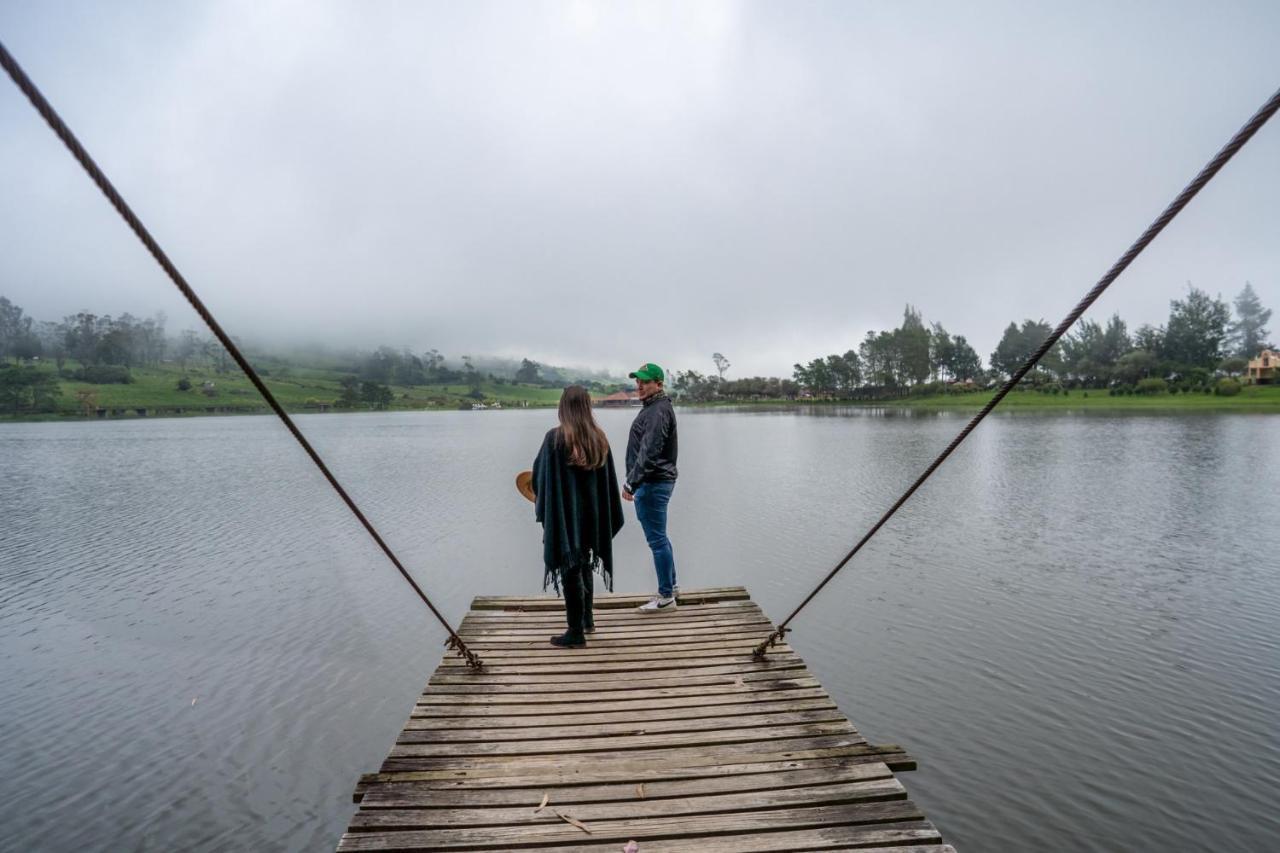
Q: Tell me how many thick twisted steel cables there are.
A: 2